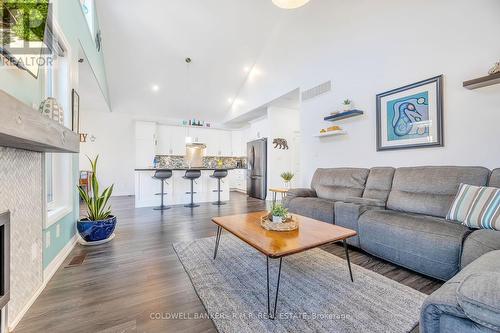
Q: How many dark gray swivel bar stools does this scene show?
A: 3